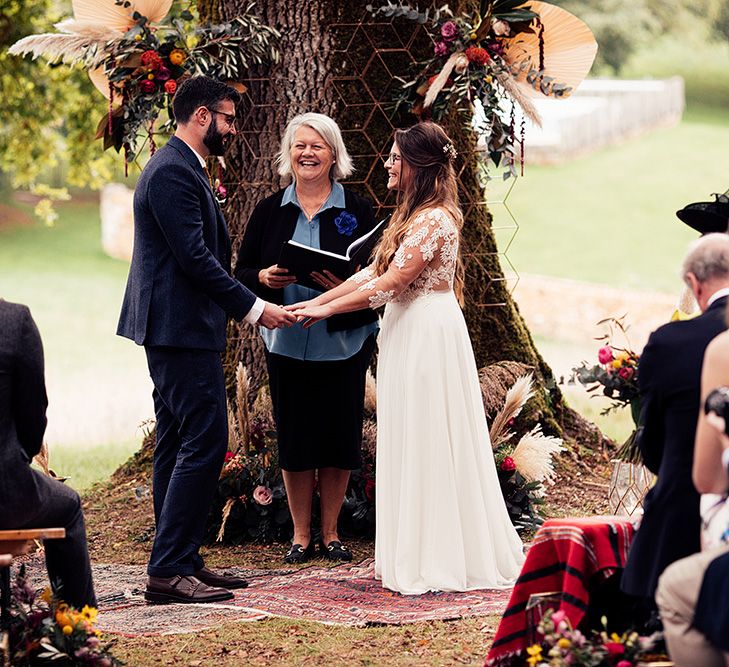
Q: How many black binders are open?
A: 1